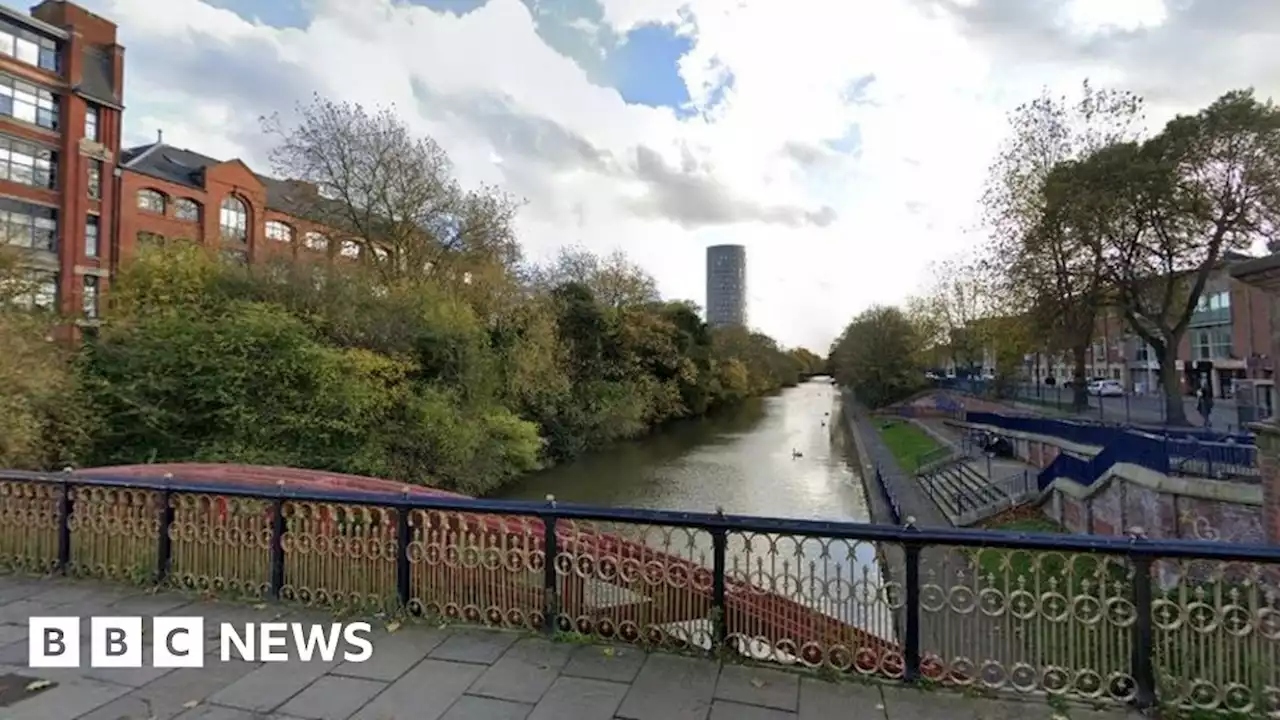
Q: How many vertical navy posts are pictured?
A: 8